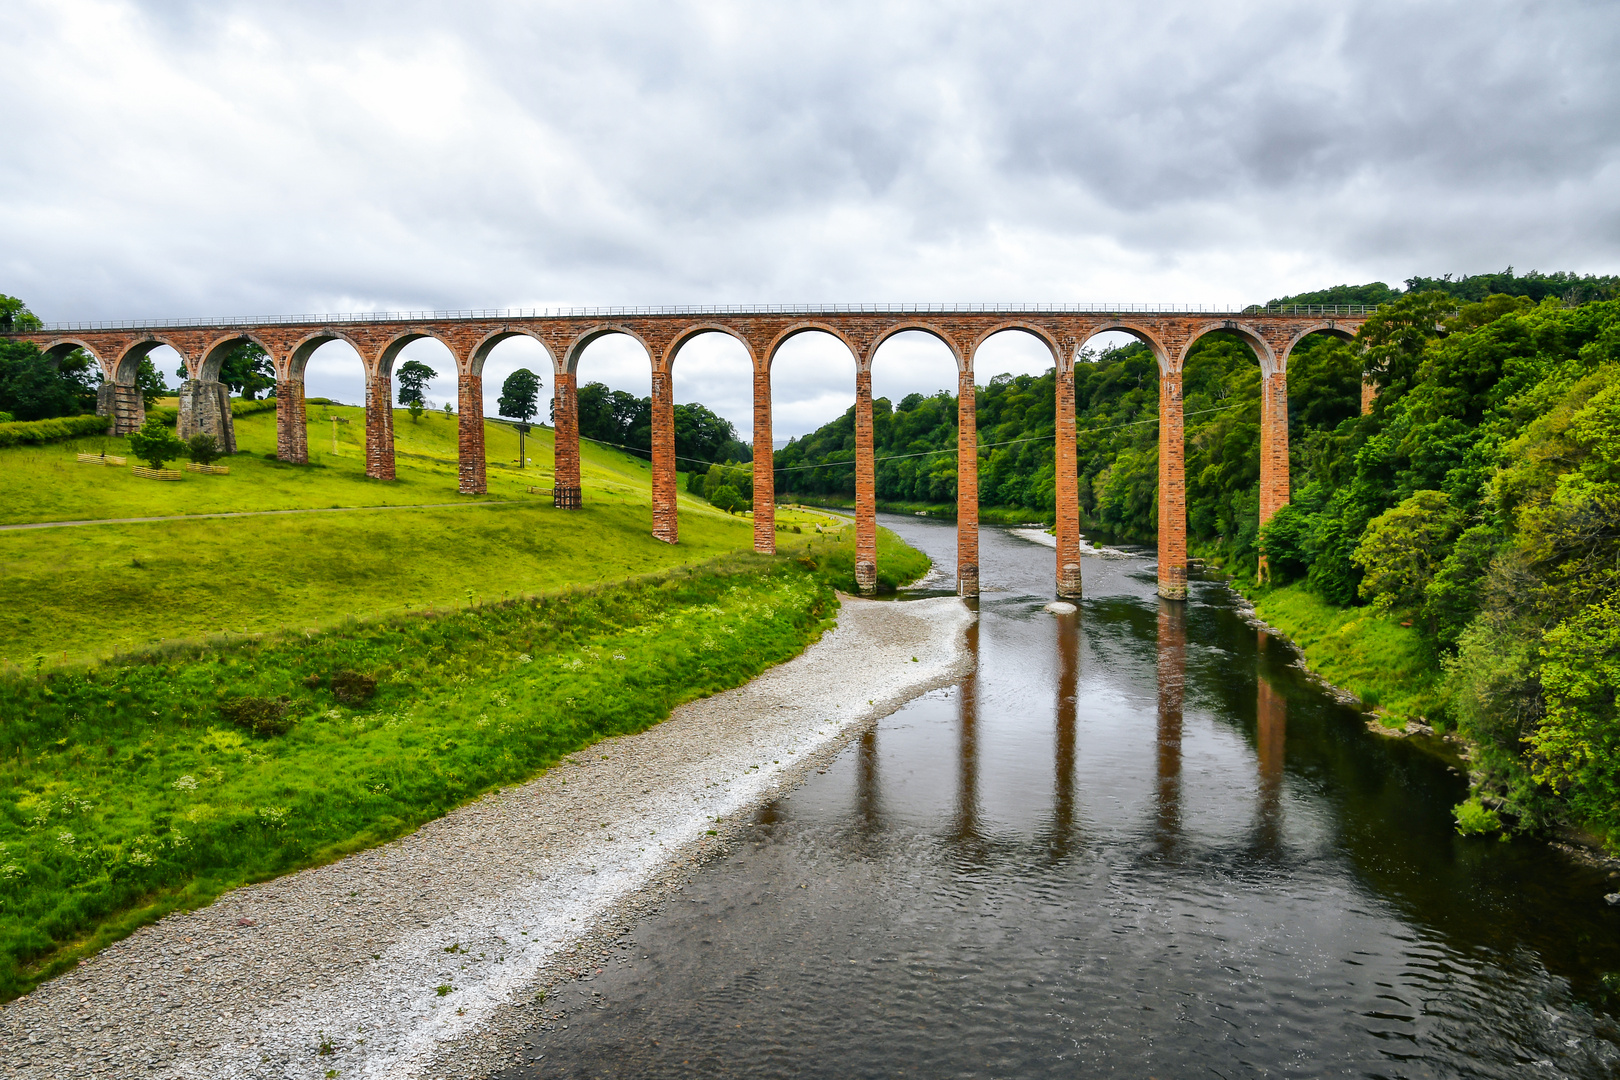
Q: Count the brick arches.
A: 14